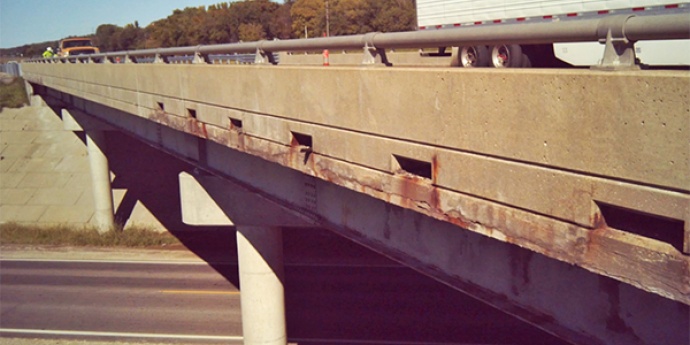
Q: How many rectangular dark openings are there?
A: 6